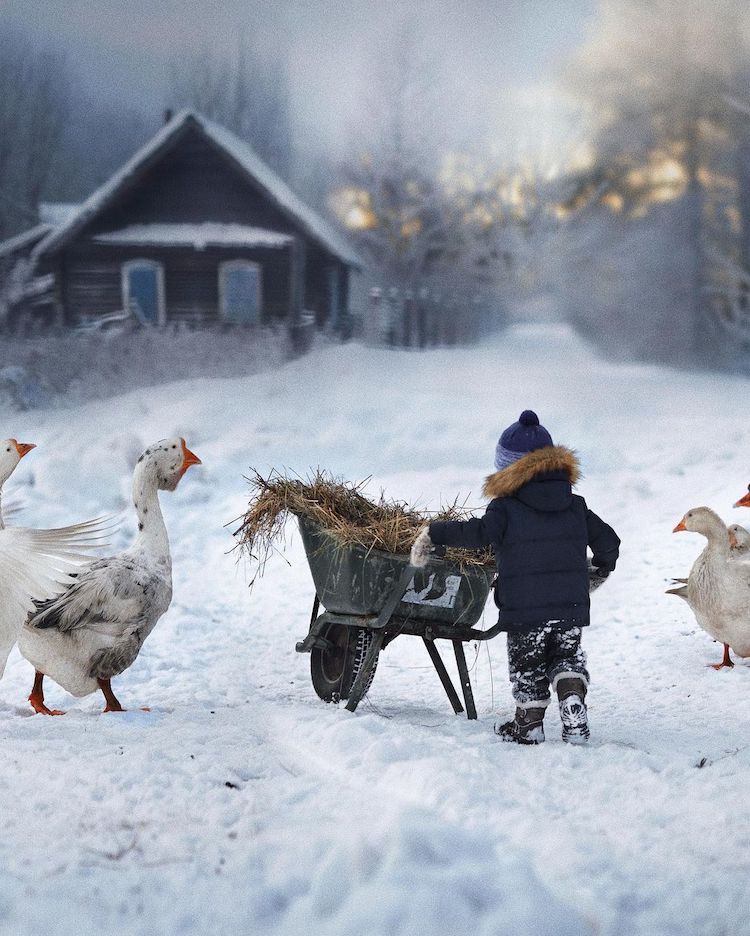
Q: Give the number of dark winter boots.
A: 2